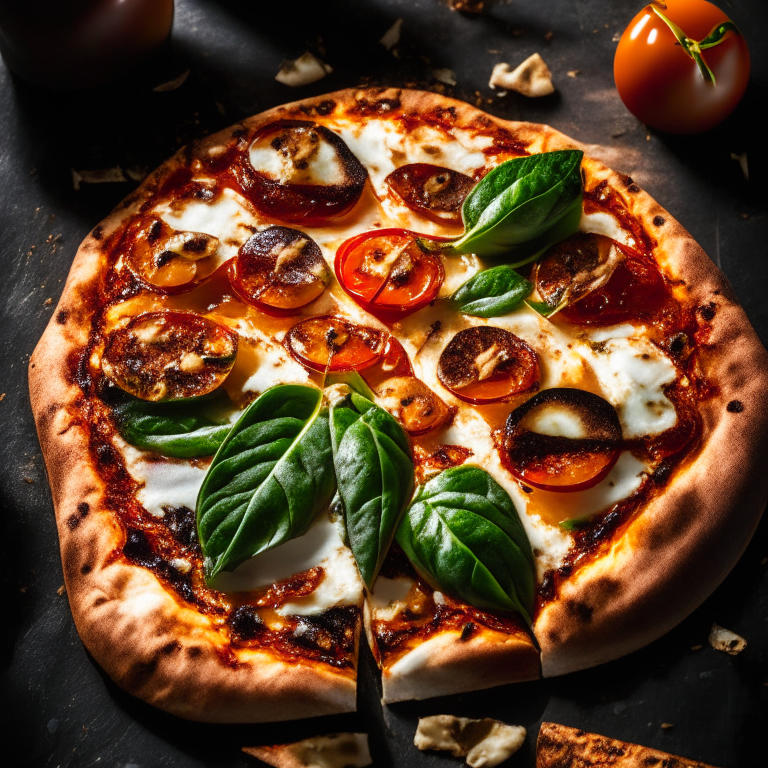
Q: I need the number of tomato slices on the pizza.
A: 11